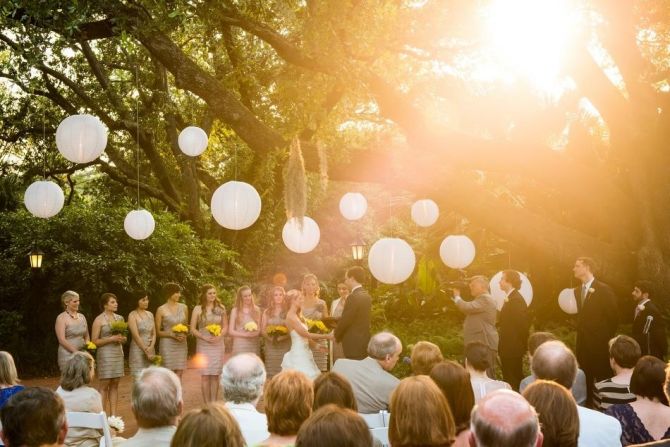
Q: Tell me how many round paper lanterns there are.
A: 12